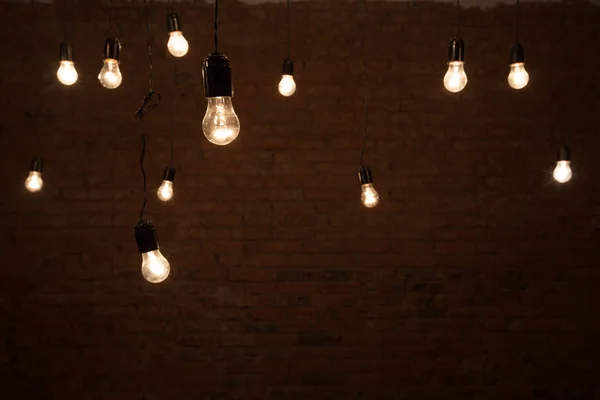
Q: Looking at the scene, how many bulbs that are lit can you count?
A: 12